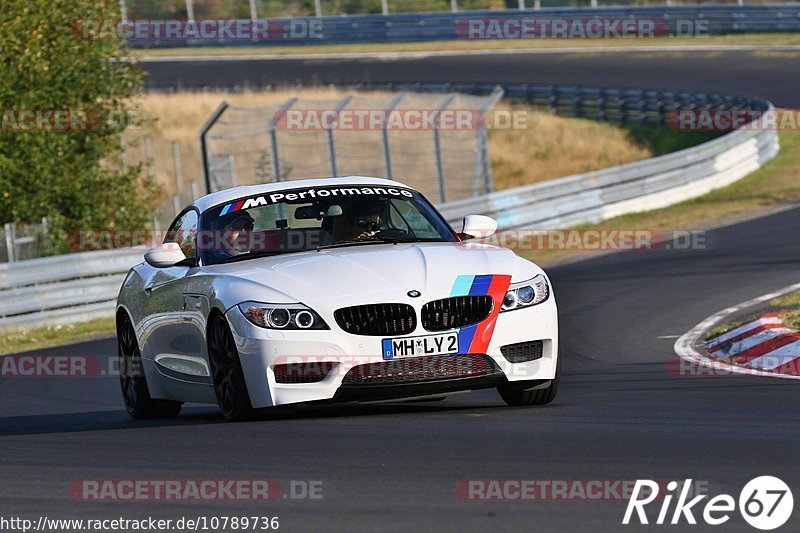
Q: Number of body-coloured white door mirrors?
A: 2